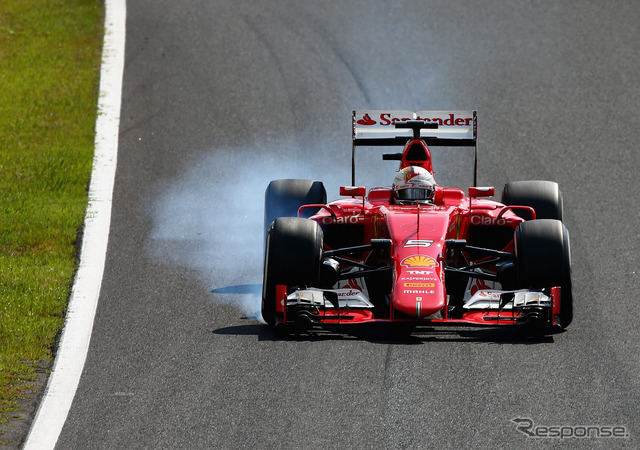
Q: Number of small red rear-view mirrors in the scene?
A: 2